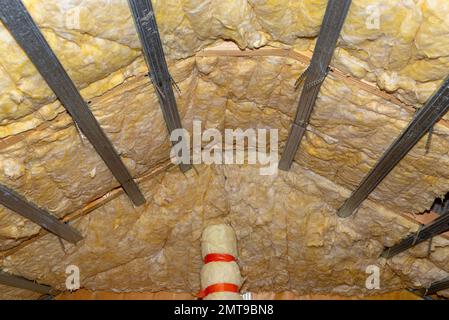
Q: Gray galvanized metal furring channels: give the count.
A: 8